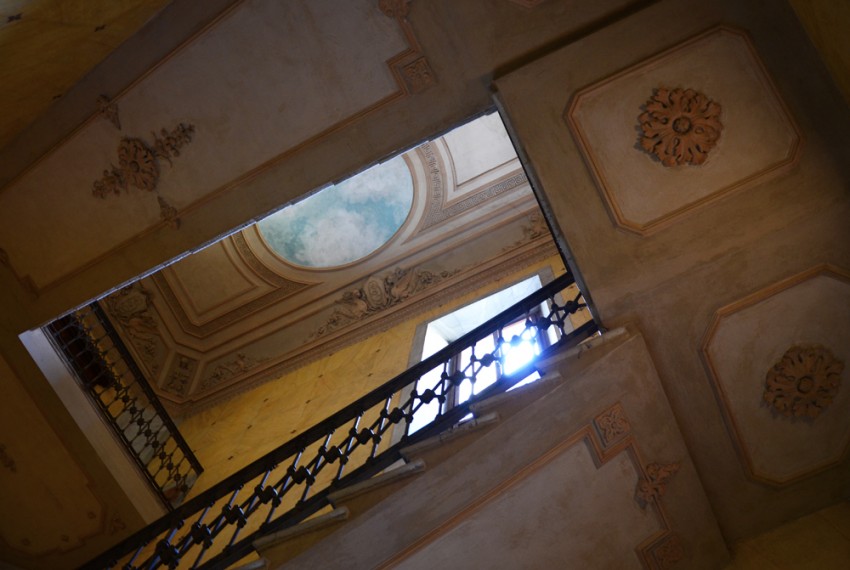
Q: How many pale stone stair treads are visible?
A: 6